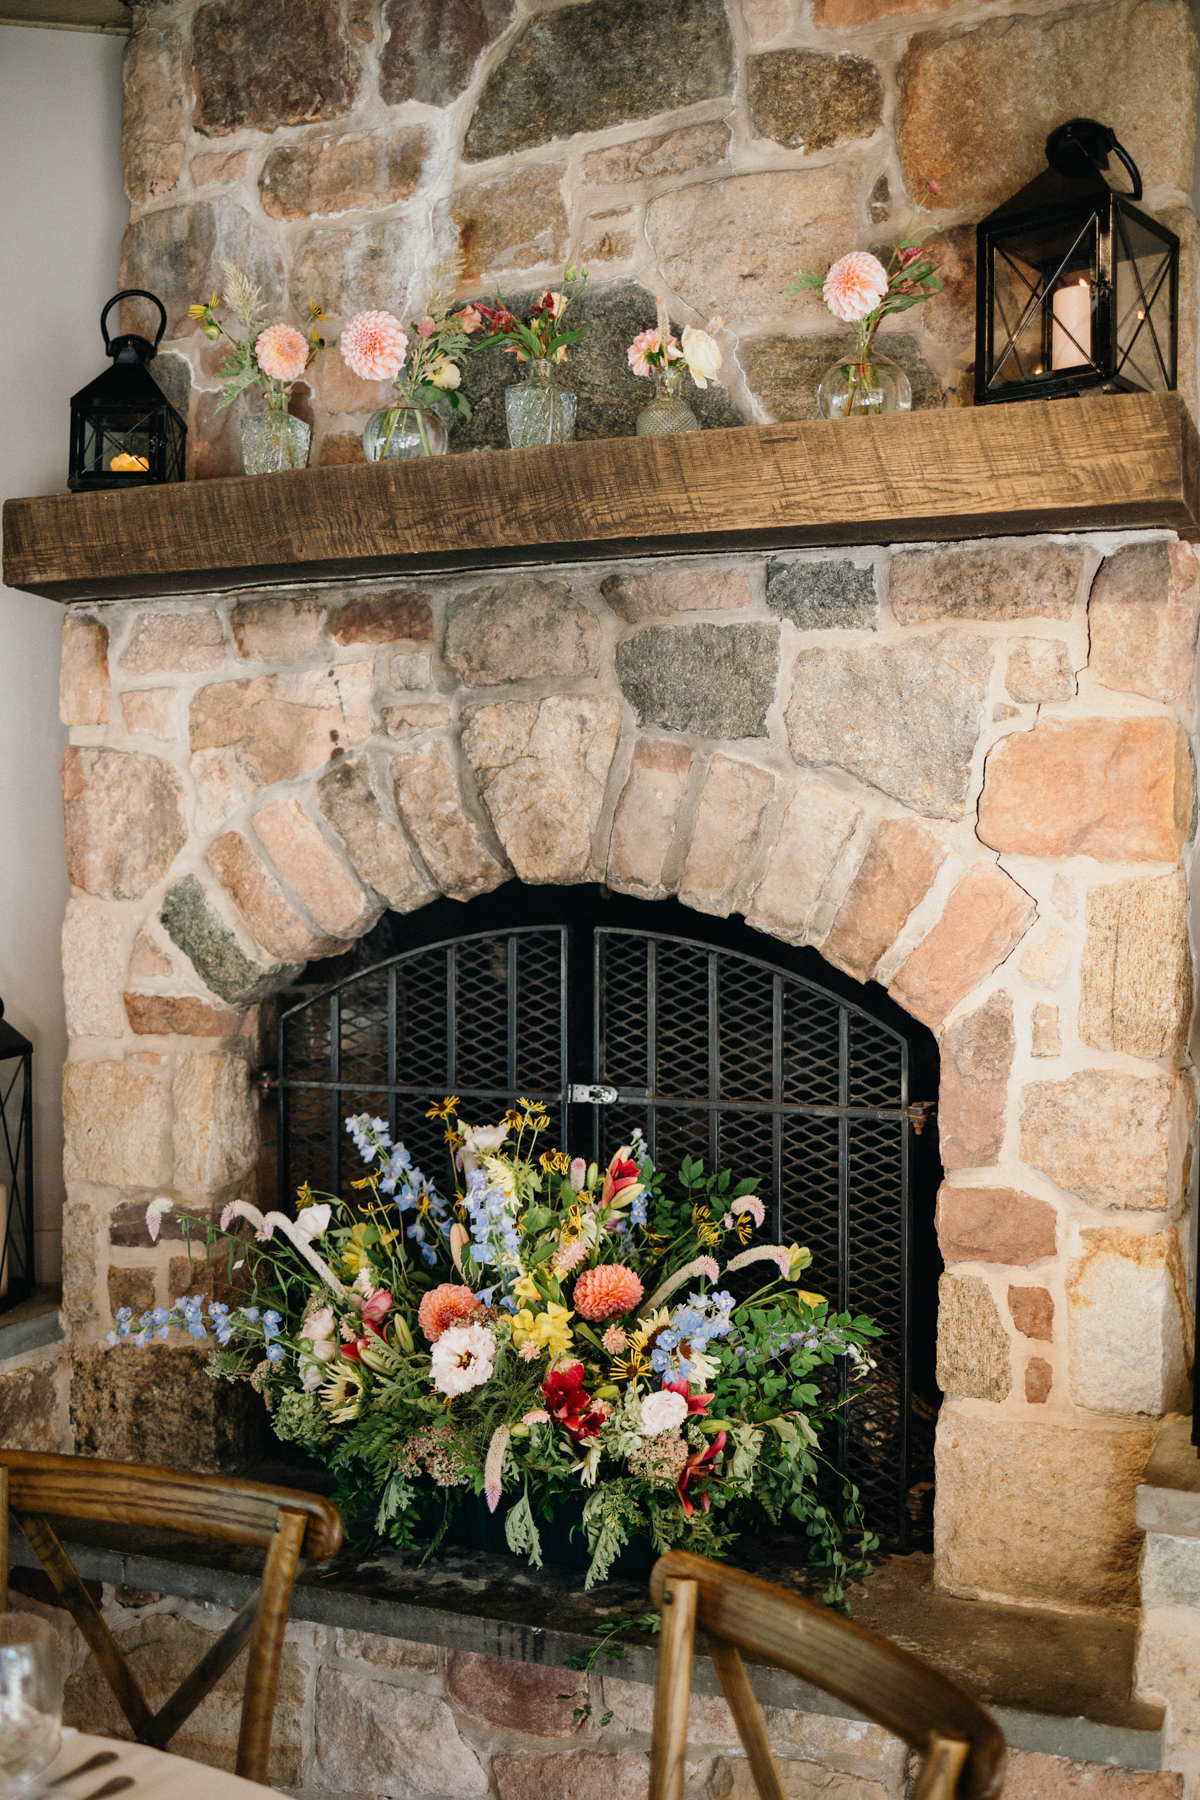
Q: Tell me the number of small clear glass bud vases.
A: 5